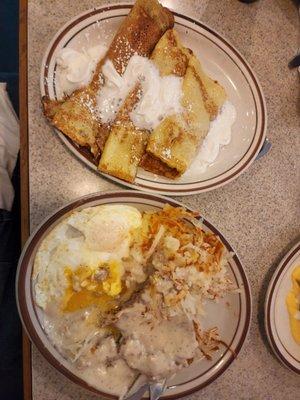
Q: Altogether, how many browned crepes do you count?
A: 3